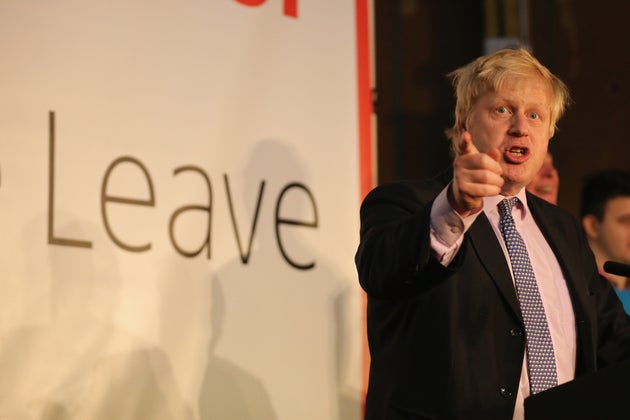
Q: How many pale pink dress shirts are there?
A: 1